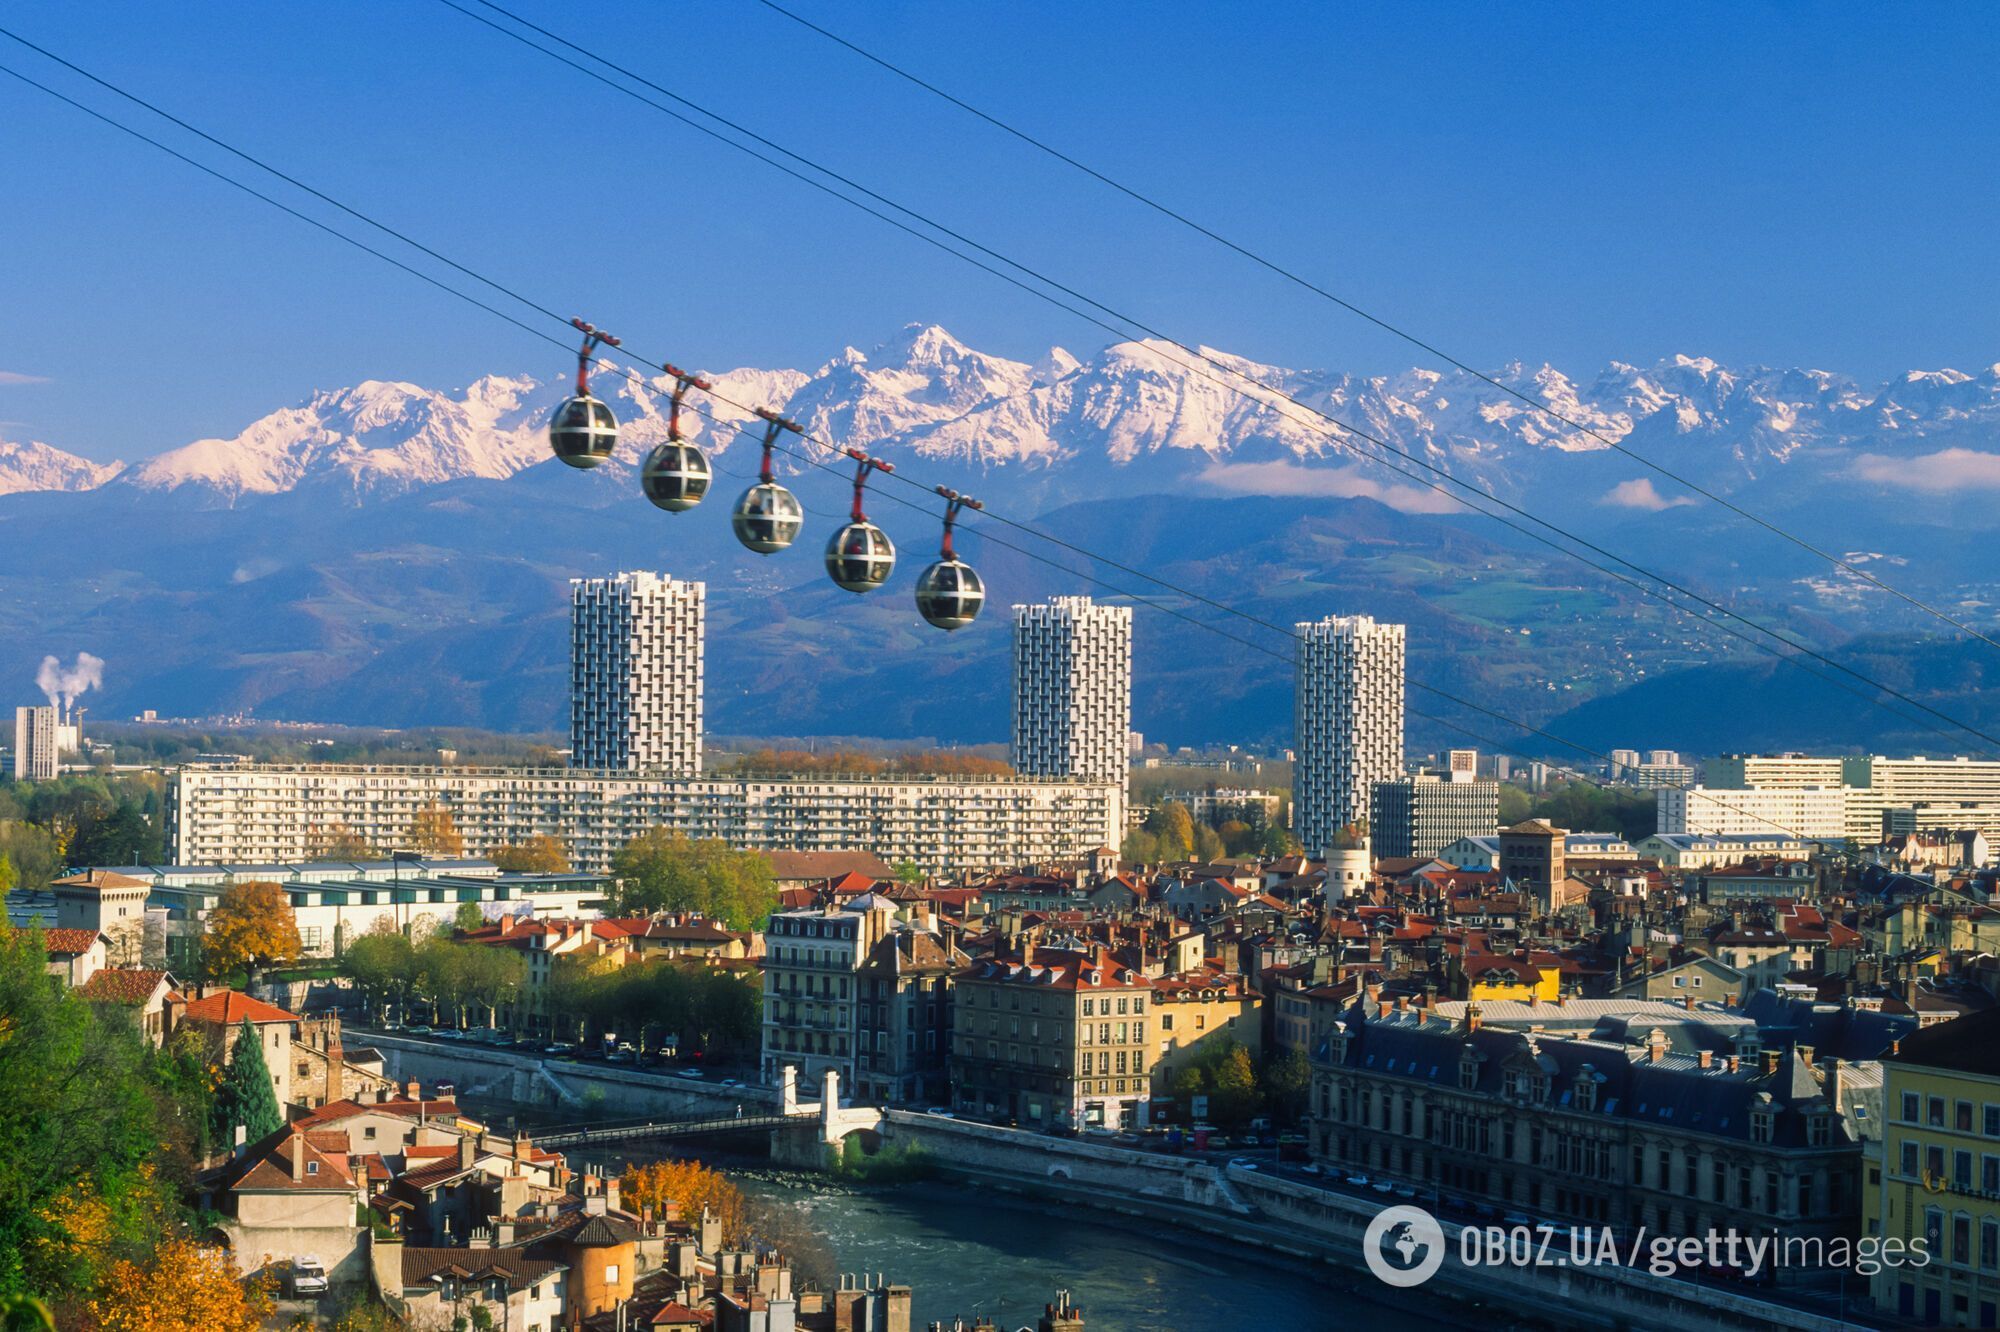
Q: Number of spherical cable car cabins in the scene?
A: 5